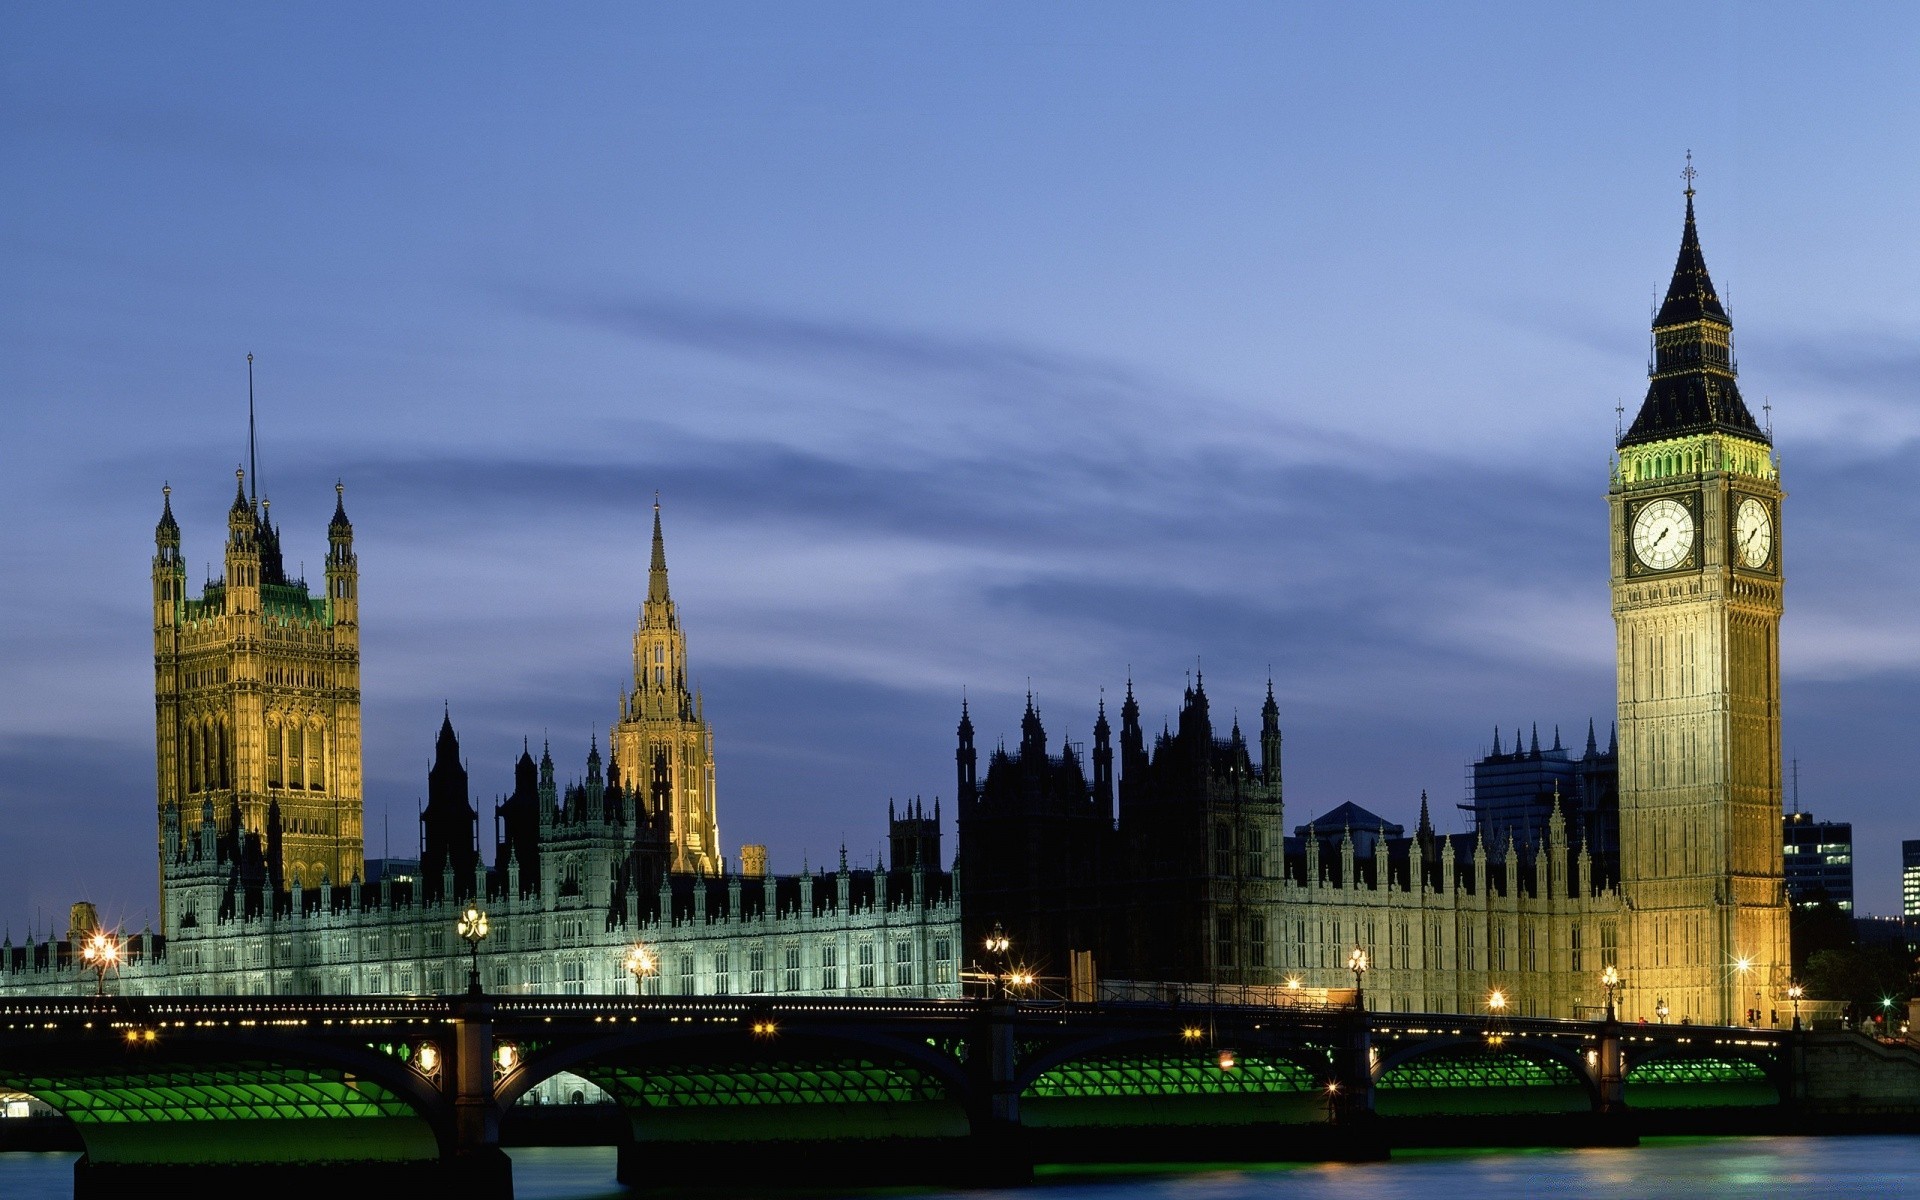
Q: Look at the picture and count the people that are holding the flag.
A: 0